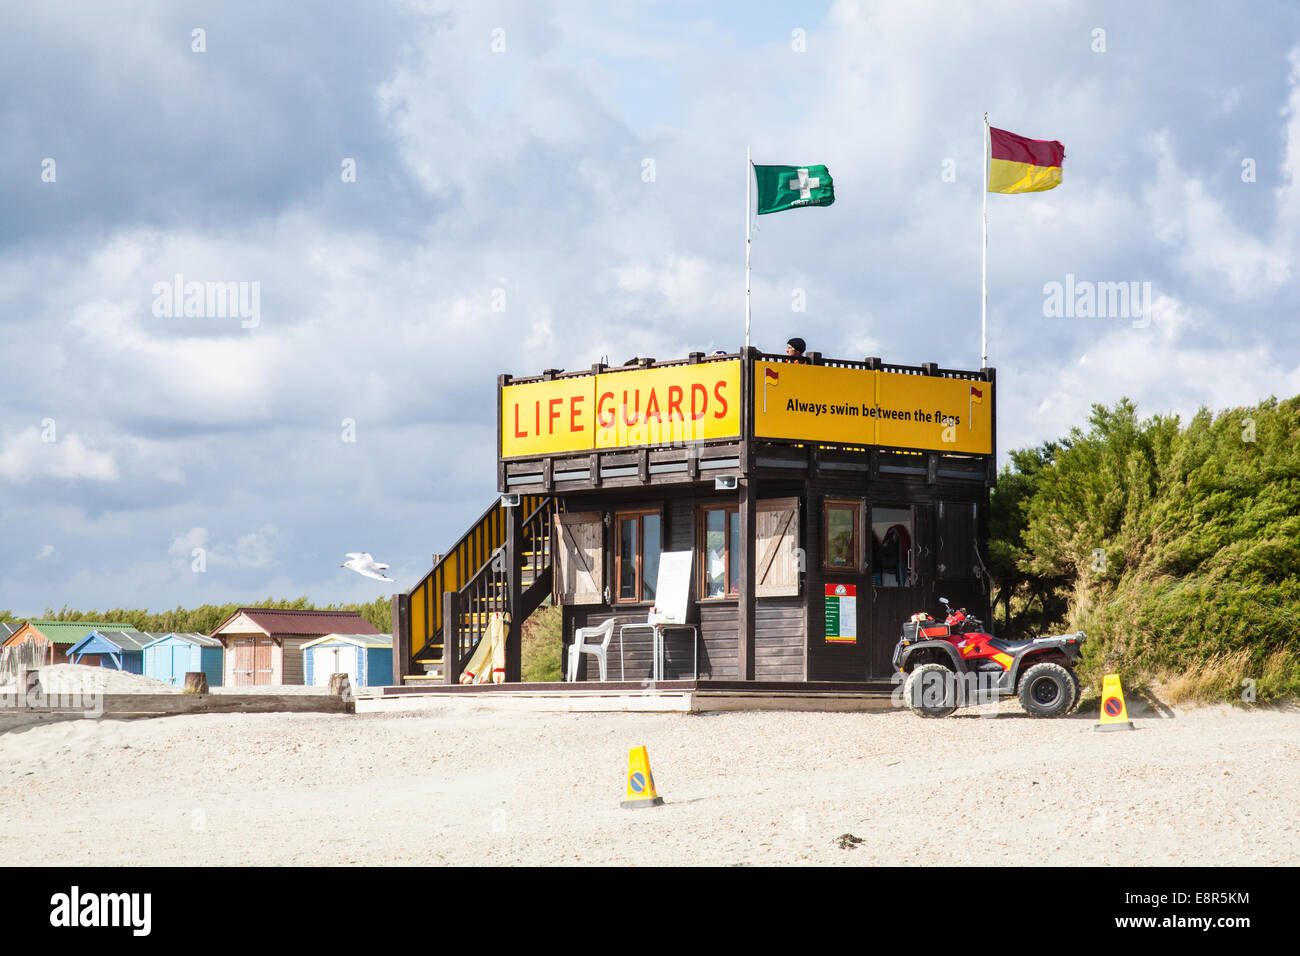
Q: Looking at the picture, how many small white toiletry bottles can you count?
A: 0